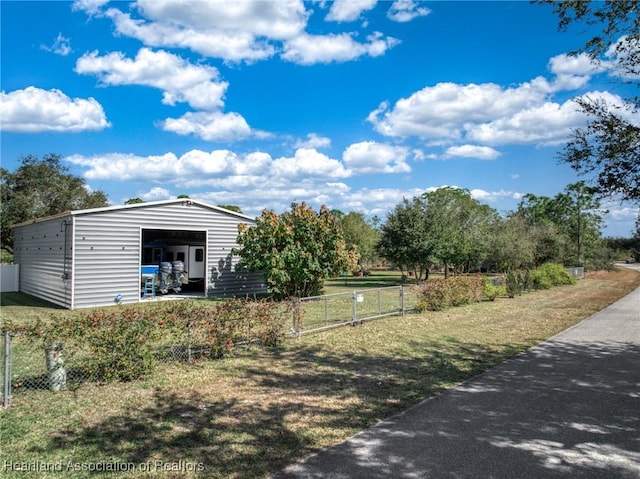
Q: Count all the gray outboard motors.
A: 2